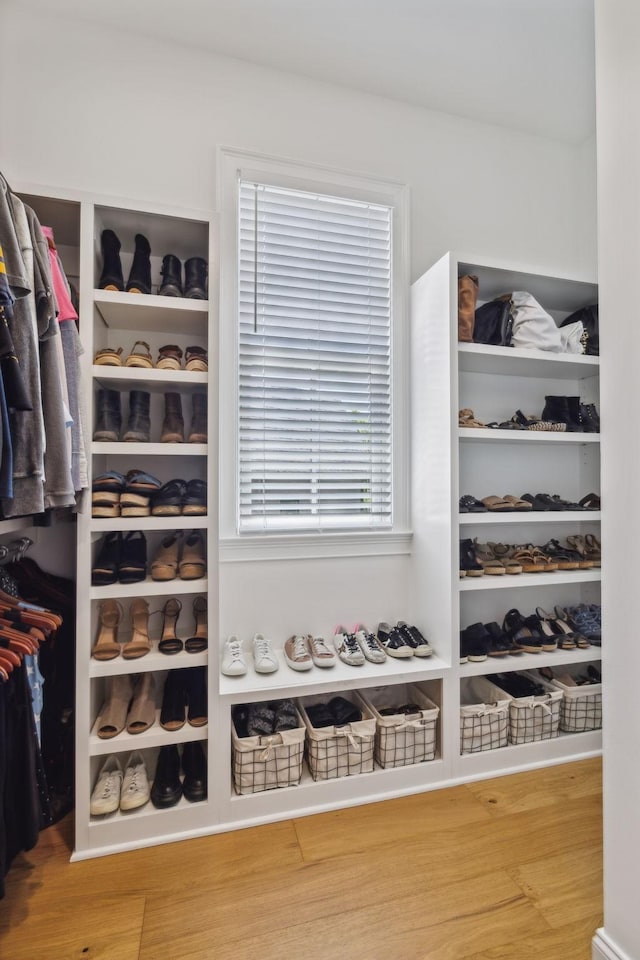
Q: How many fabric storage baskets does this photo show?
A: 6